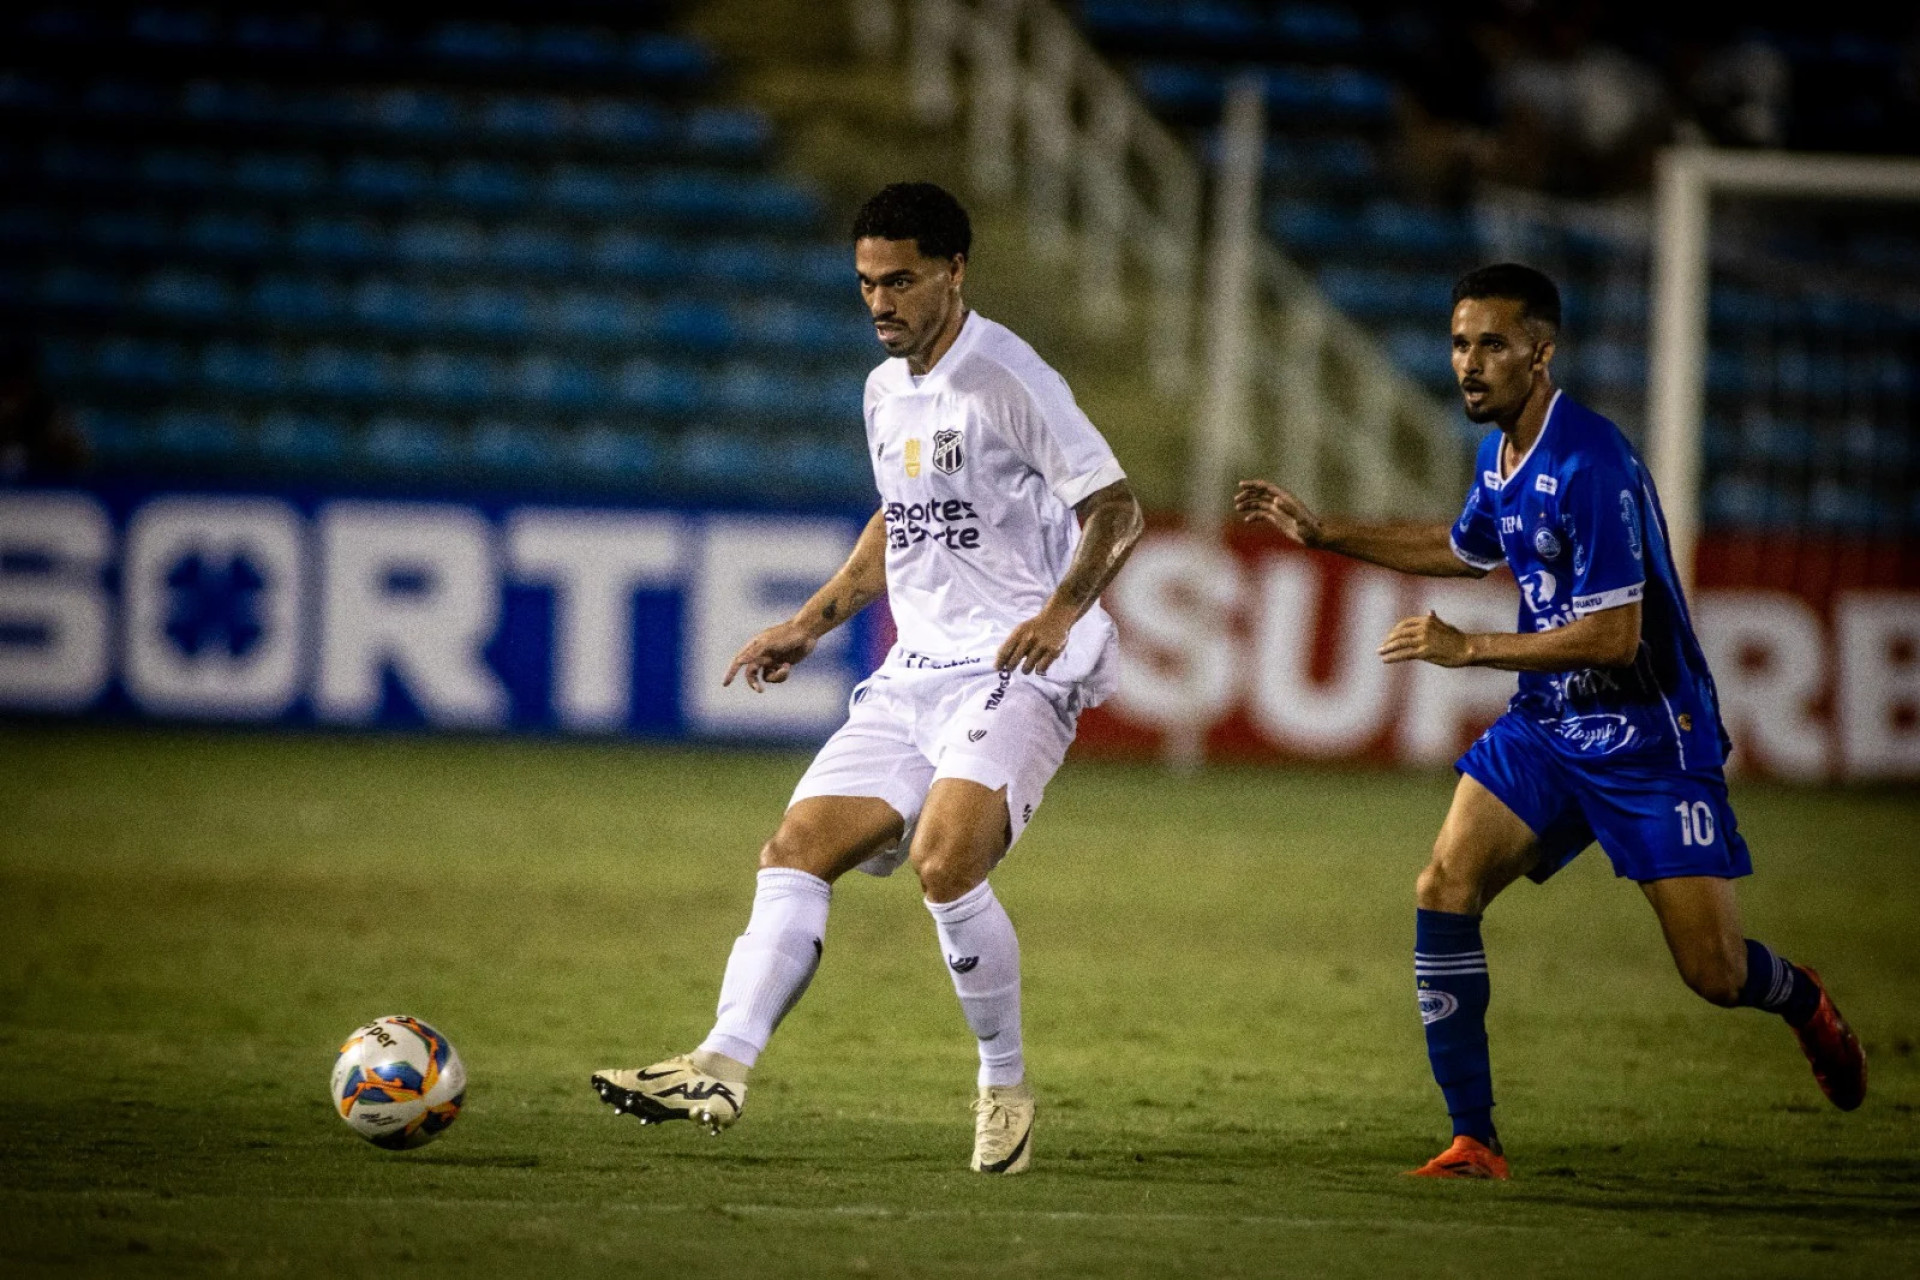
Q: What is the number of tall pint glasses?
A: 0